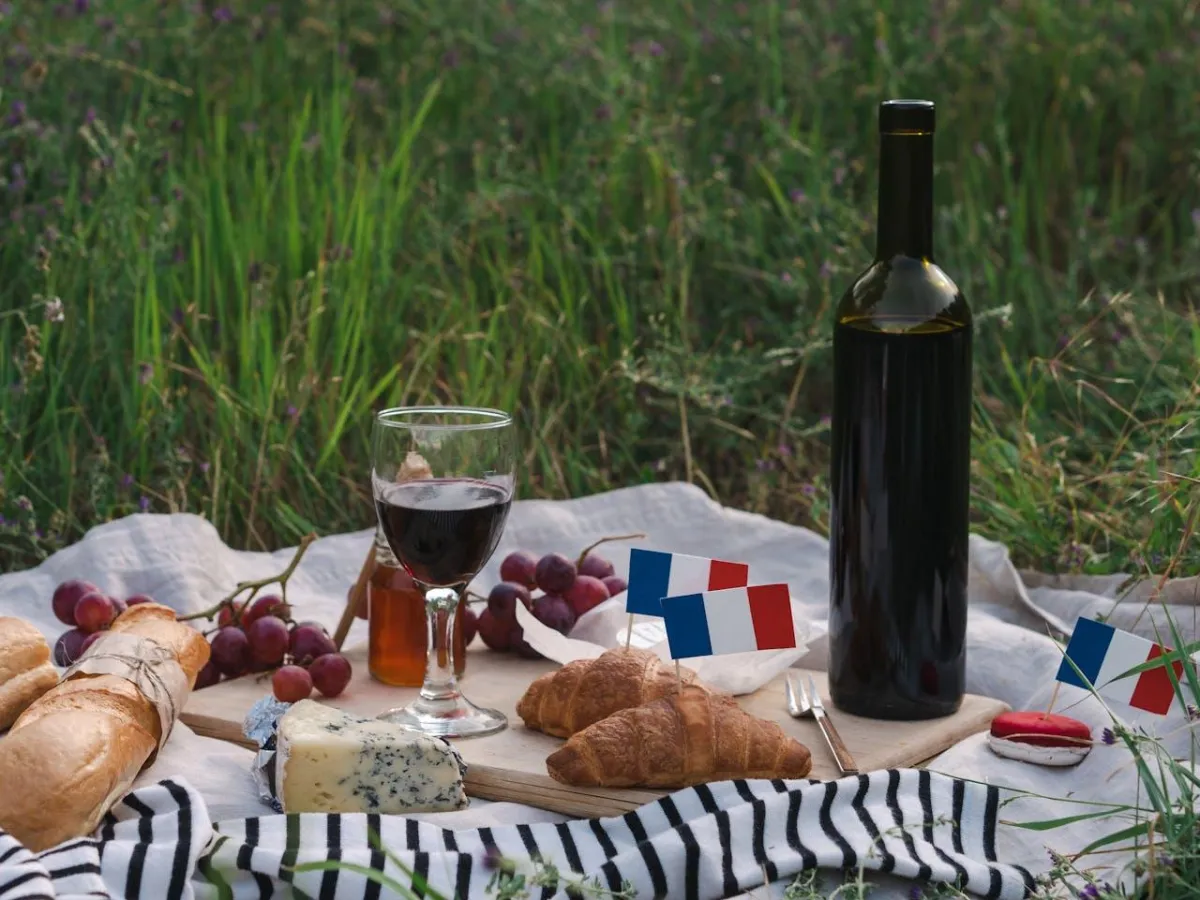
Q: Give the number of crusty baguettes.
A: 2